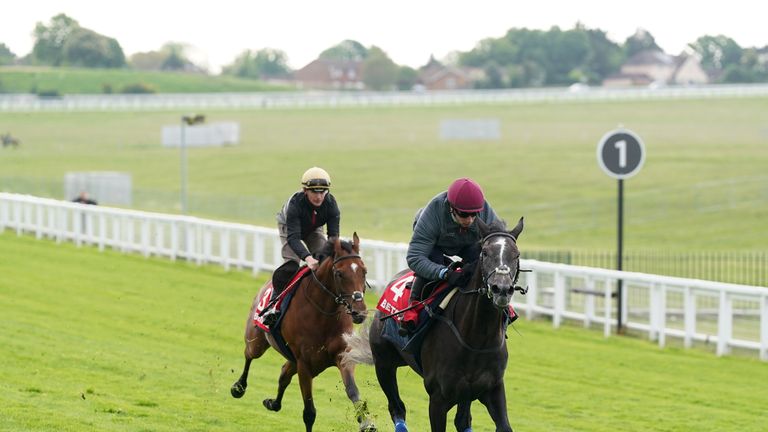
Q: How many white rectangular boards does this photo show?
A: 3